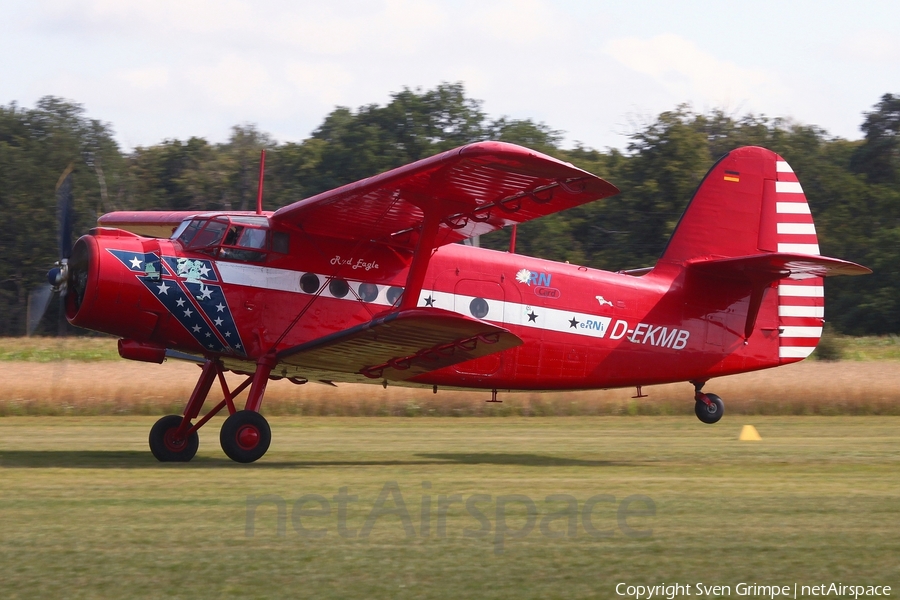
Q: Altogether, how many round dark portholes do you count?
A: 5